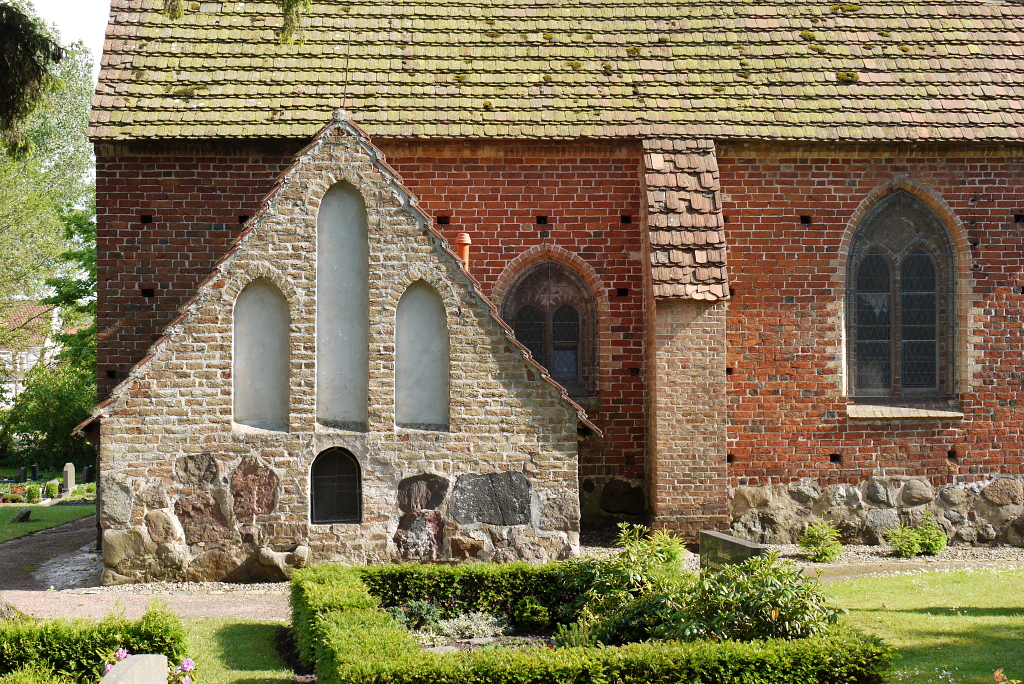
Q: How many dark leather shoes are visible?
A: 0